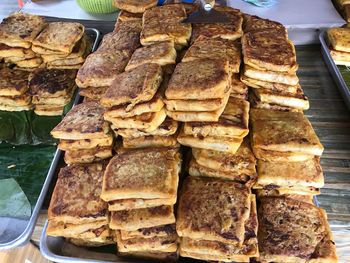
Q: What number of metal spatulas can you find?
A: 1